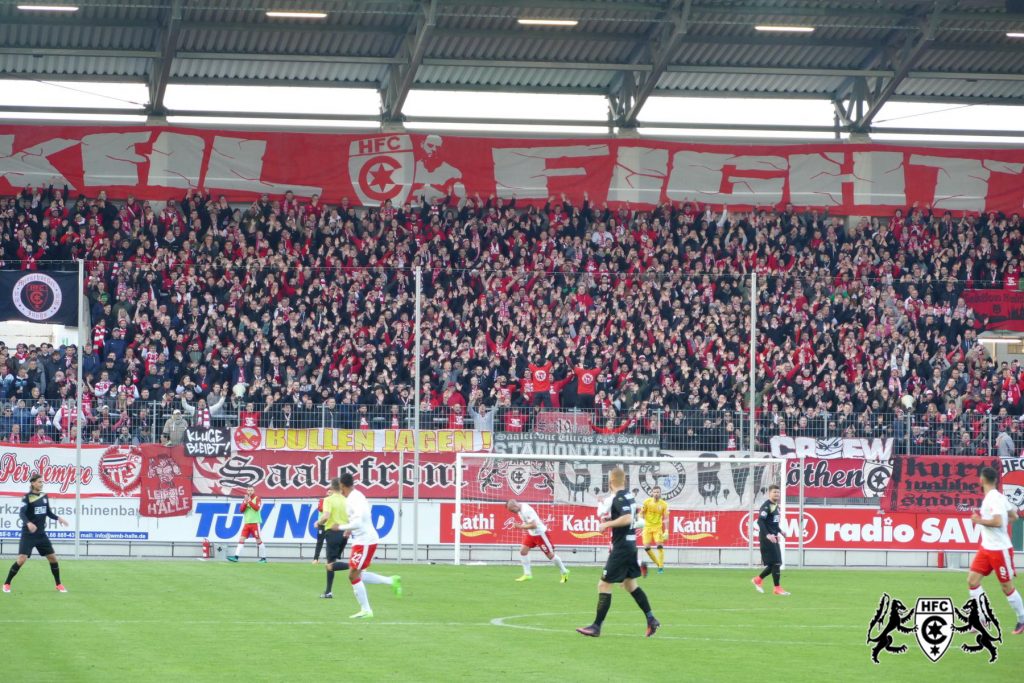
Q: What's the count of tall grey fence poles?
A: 3